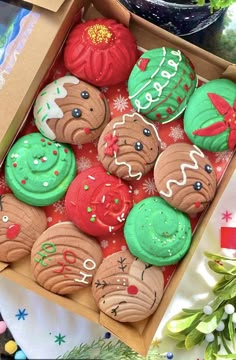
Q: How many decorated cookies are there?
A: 12